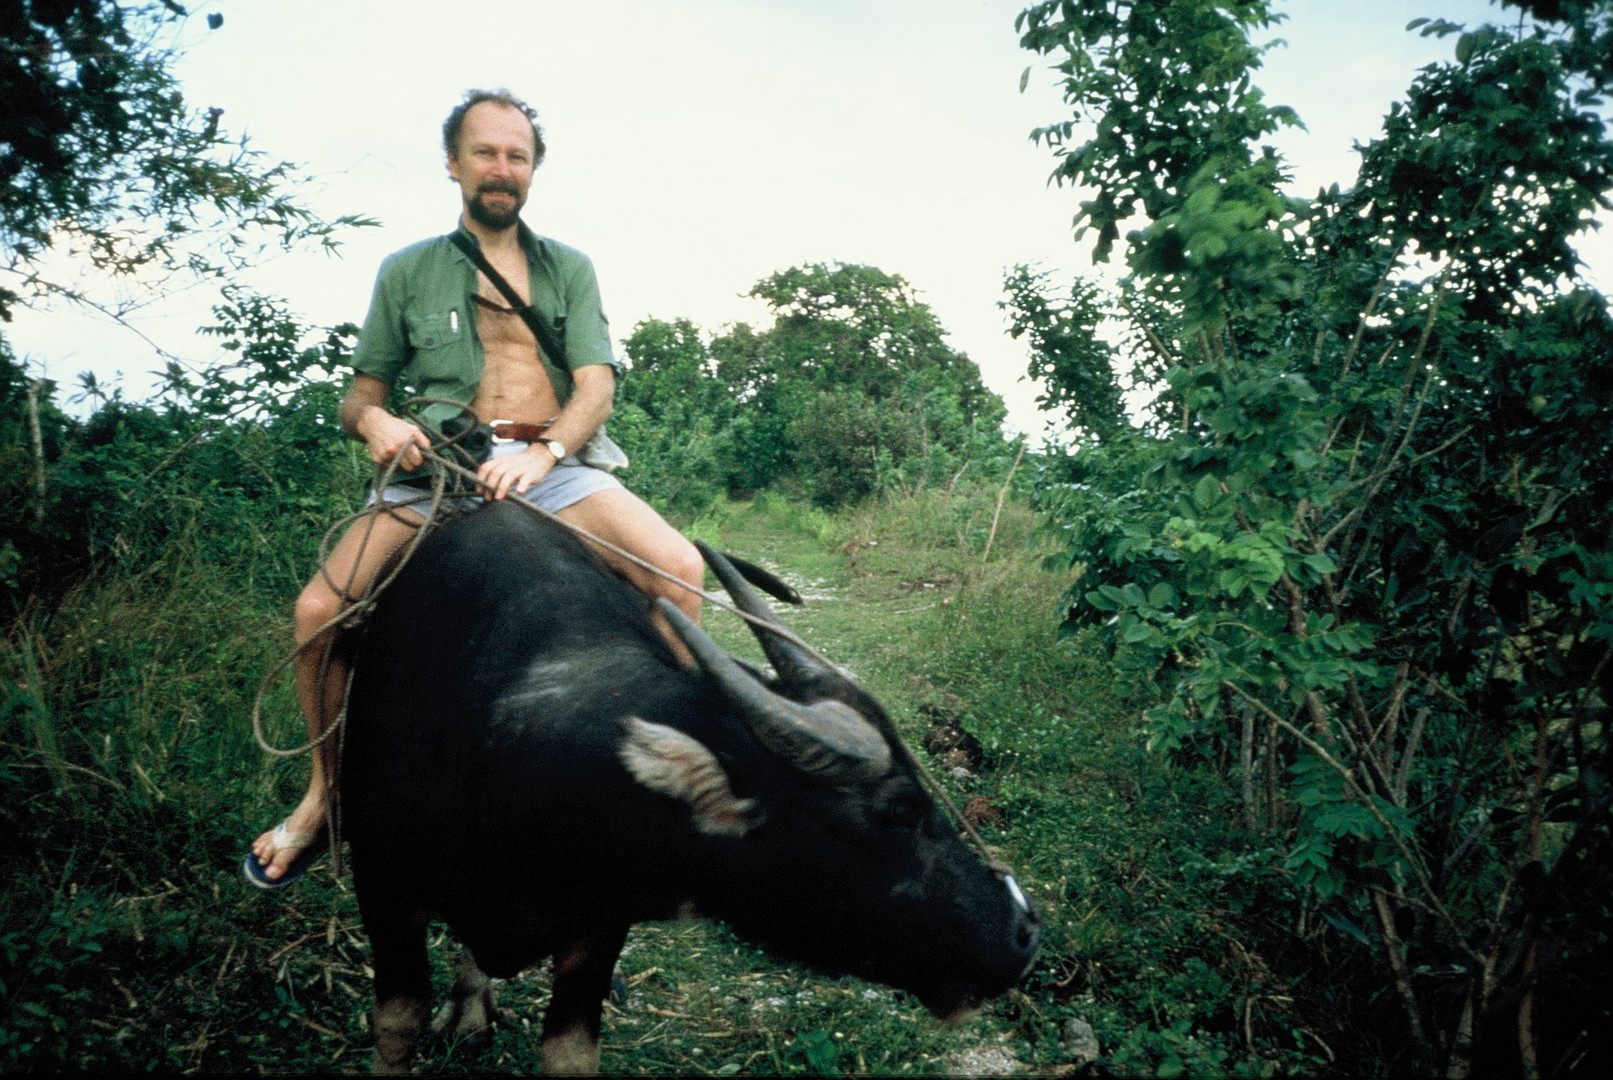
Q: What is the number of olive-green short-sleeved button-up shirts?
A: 1